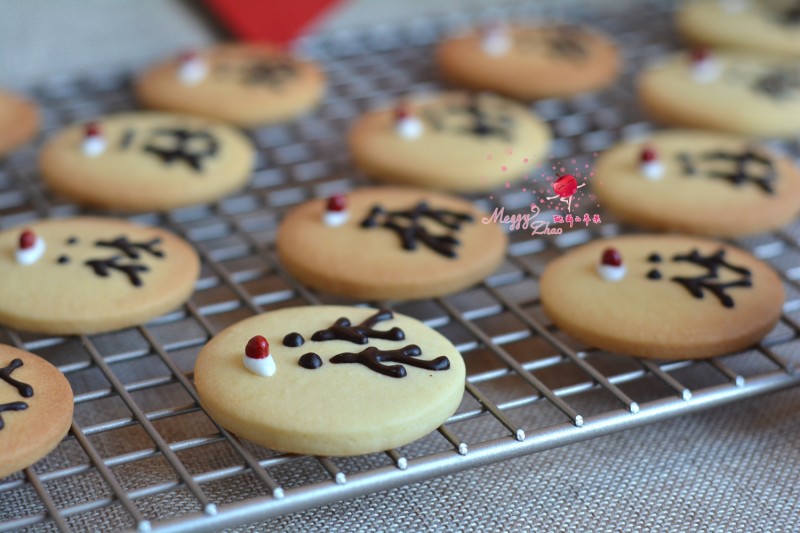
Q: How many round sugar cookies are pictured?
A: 13